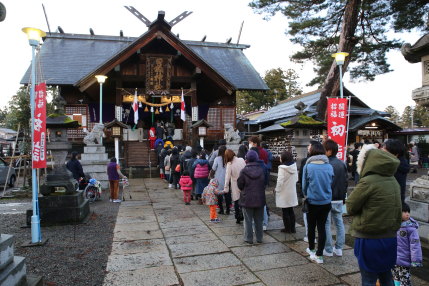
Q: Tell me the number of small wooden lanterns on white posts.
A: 2